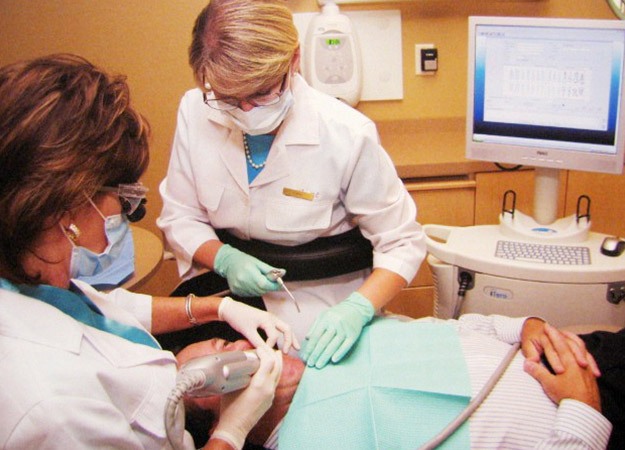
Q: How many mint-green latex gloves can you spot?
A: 2